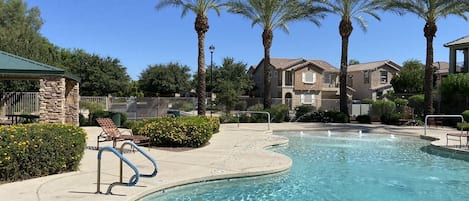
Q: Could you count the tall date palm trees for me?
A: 4